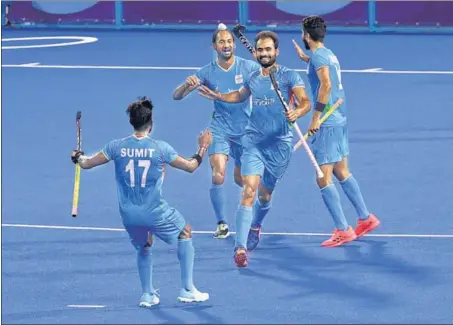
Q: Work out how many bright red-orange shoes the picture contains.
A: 2